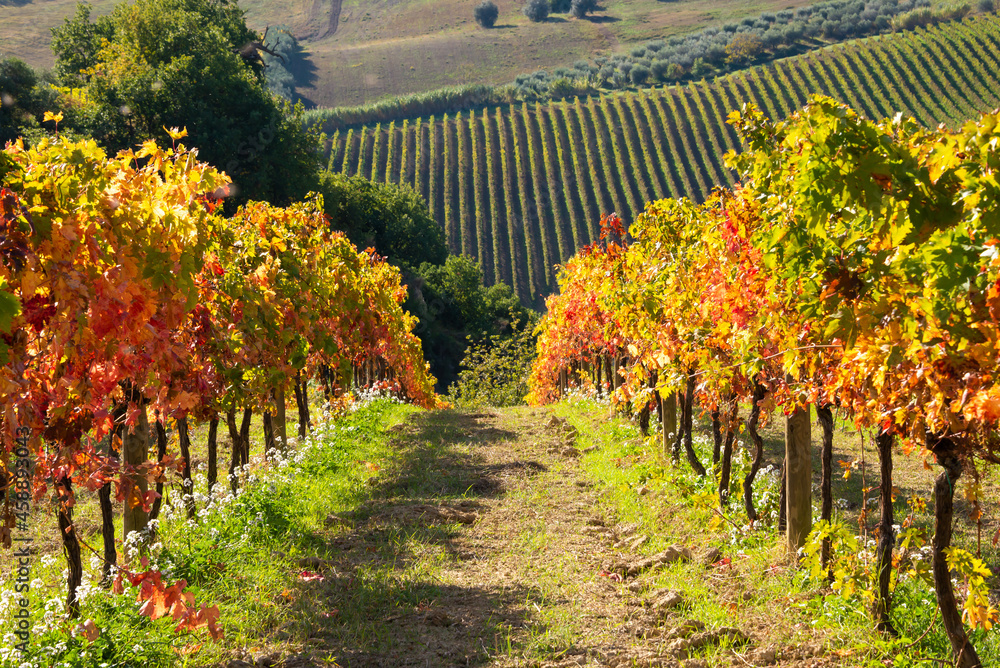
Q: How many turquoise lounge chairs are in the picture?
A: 0